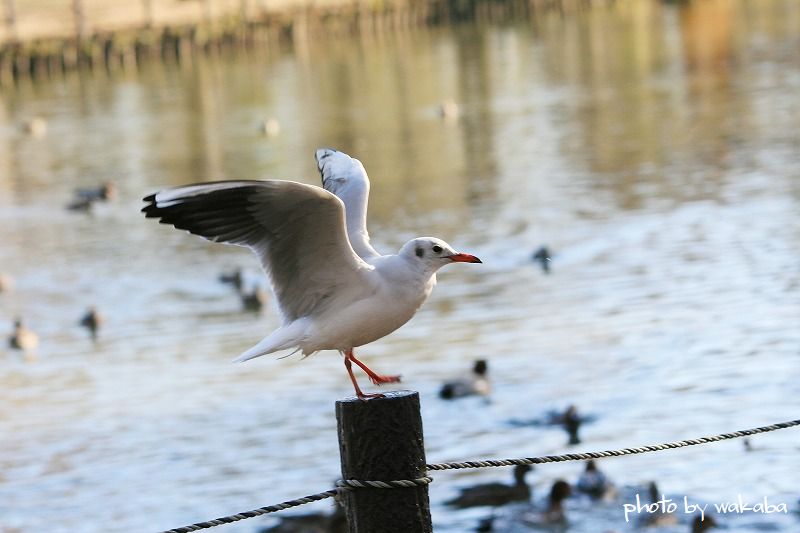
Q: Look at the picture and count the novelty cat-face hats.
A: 0